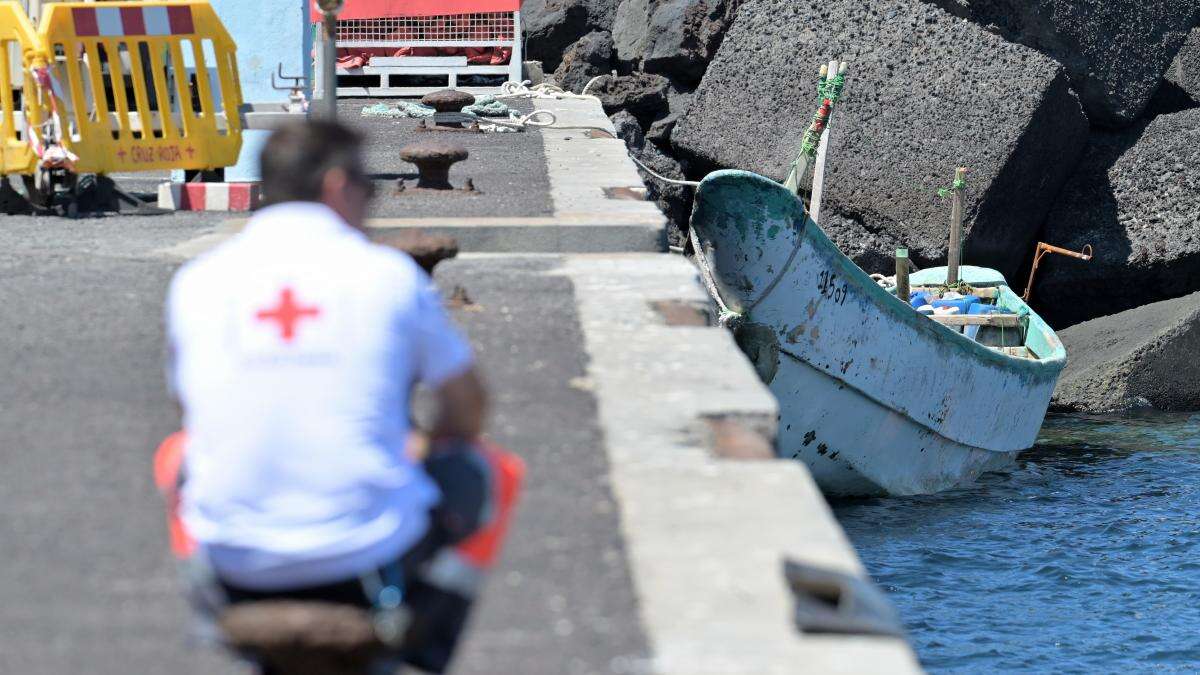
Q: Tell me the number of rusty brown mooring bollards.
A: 4